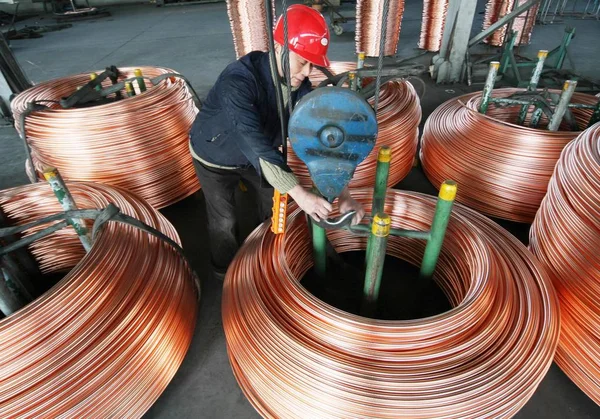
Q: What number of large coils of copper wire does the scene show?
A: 6